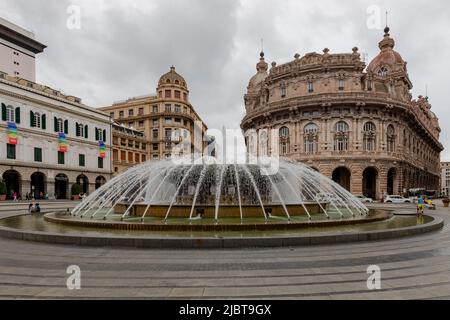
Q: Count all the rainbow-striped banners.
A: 3